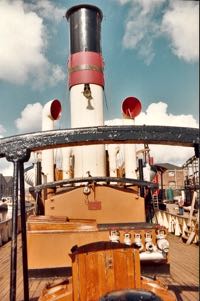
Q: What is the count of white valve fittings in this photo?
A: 5